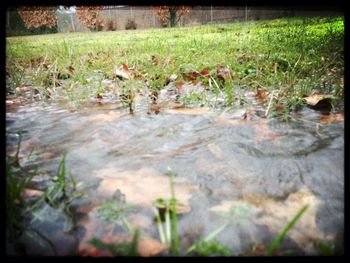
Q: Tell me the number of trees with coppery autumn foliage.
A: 3